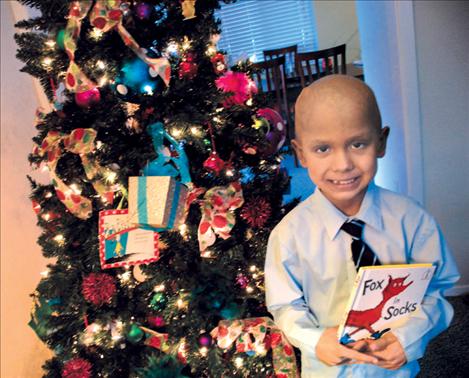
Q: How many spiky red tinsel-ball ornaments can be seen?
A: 3